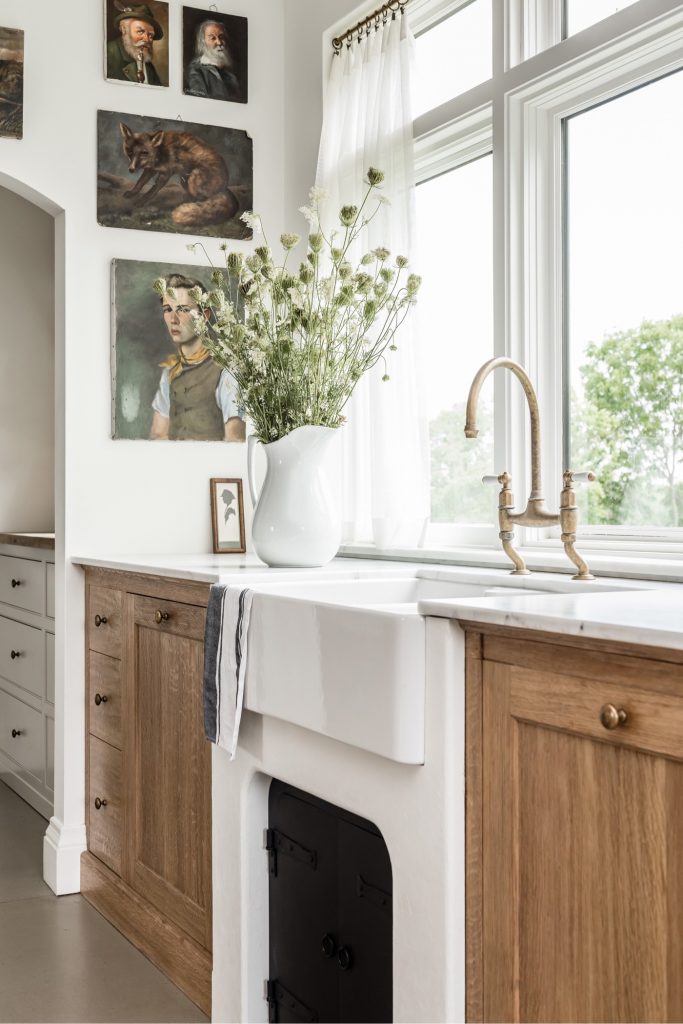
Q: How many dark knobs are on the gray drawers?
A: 3